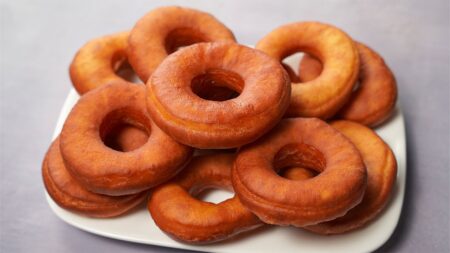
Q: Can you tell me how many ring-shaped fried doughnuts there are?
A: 10